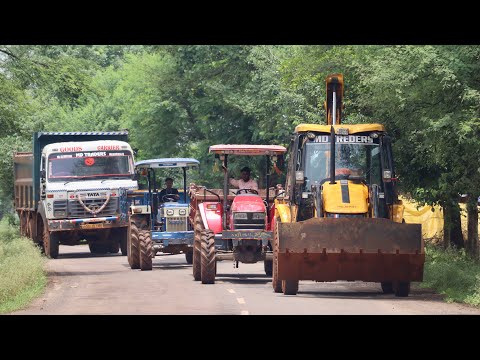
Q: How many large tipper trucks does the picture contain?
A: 1